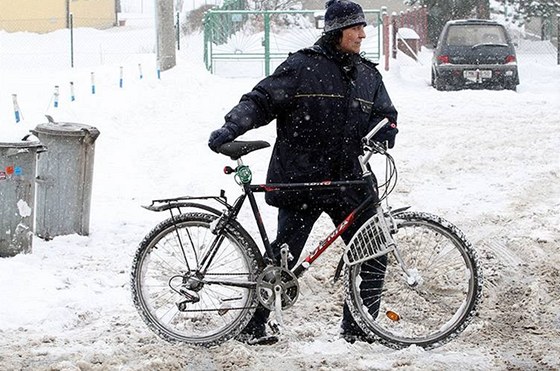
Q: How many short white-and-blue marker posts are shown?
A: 7